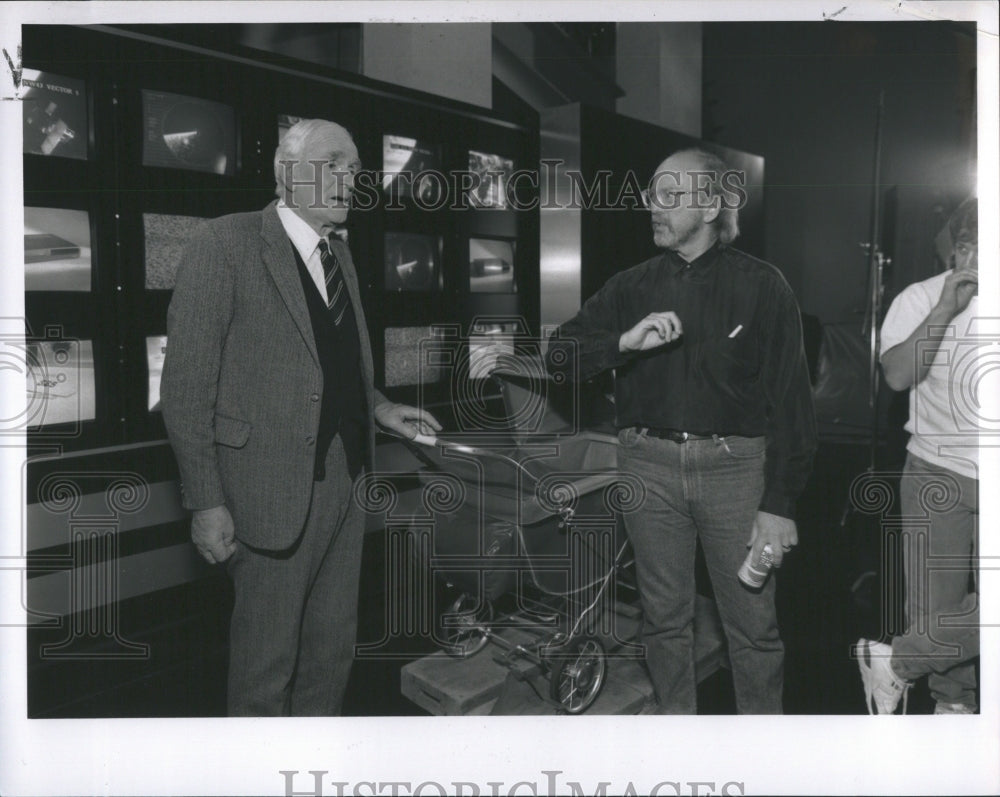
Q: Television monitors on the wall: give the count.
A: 14